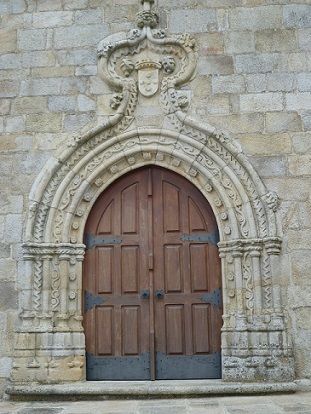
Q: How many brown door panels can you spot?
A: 12